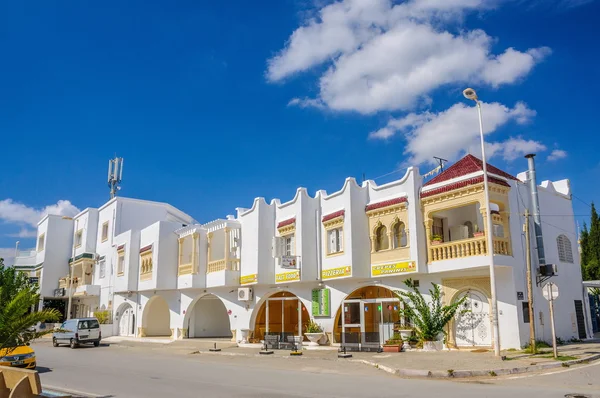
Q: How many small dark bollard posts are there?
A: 4